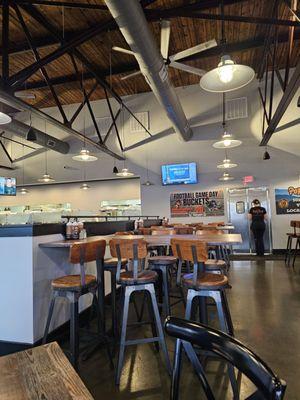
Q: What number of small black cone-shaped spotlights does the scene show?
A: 3